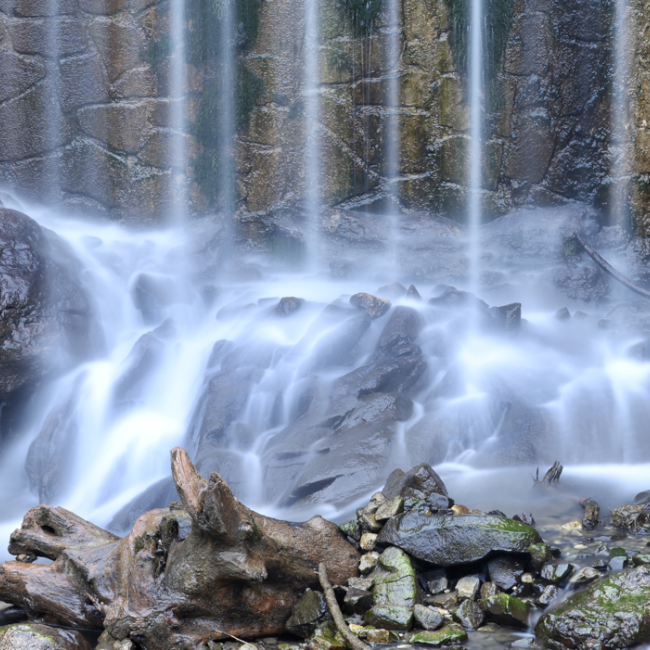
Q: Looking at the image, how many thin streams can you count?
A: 7